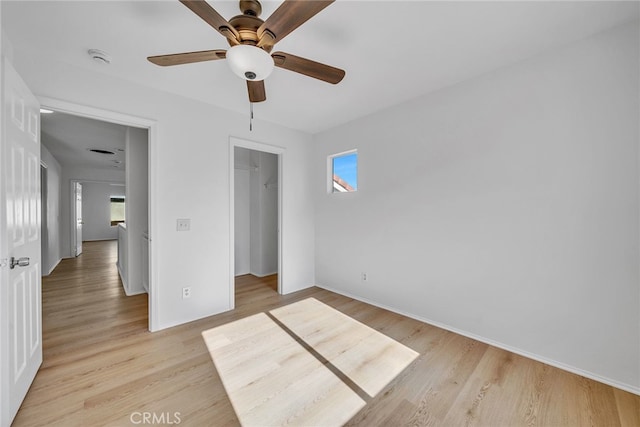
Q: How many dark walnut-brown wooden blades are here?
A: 5